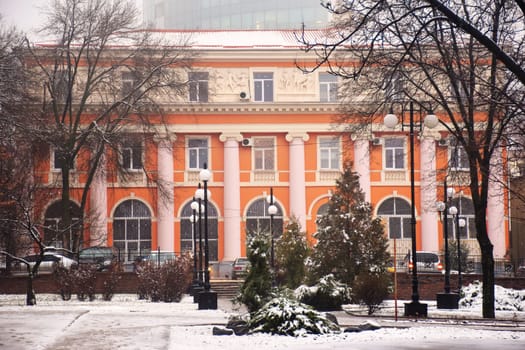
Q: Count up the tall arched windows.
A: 7